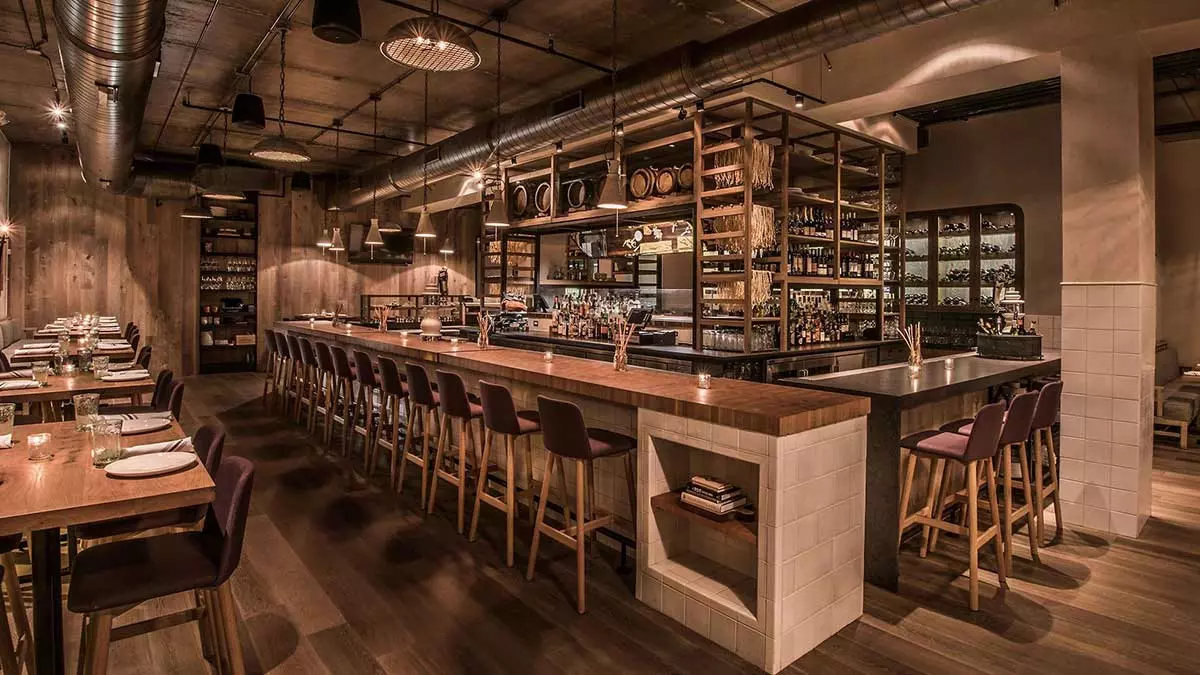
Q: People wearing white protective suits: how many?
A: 0